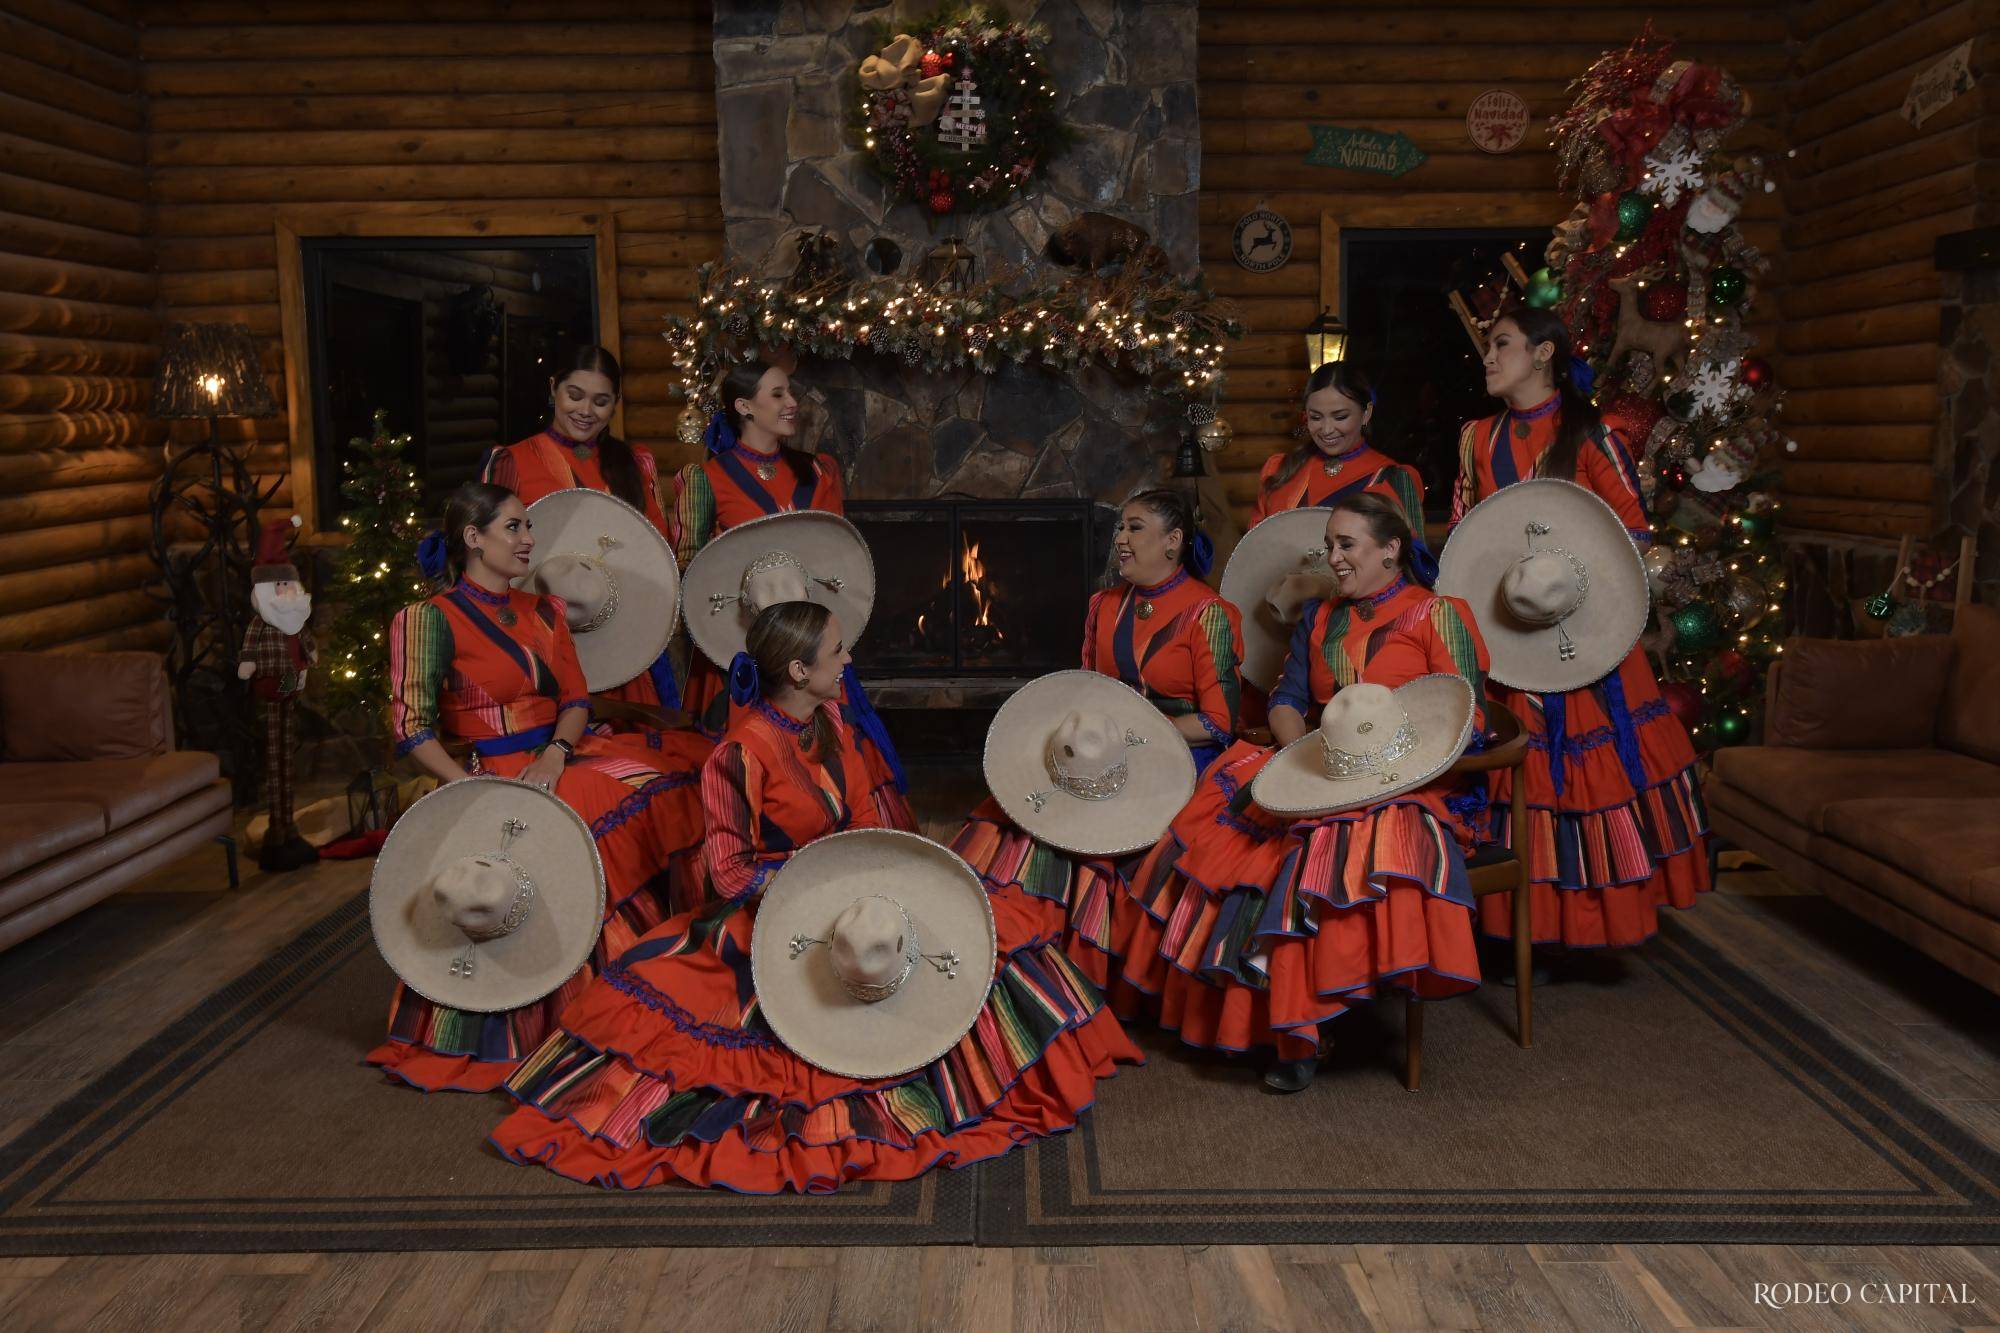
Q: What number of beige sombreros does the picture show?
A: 8